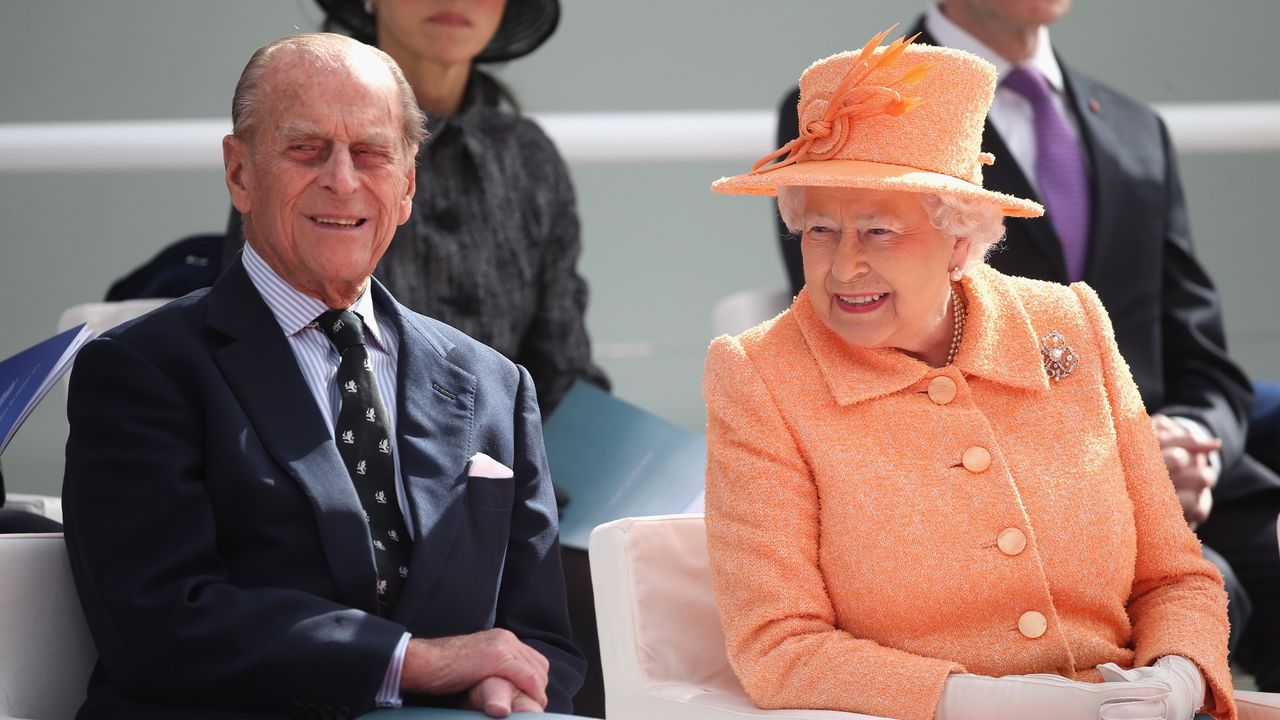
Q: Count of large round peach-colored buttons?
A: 4